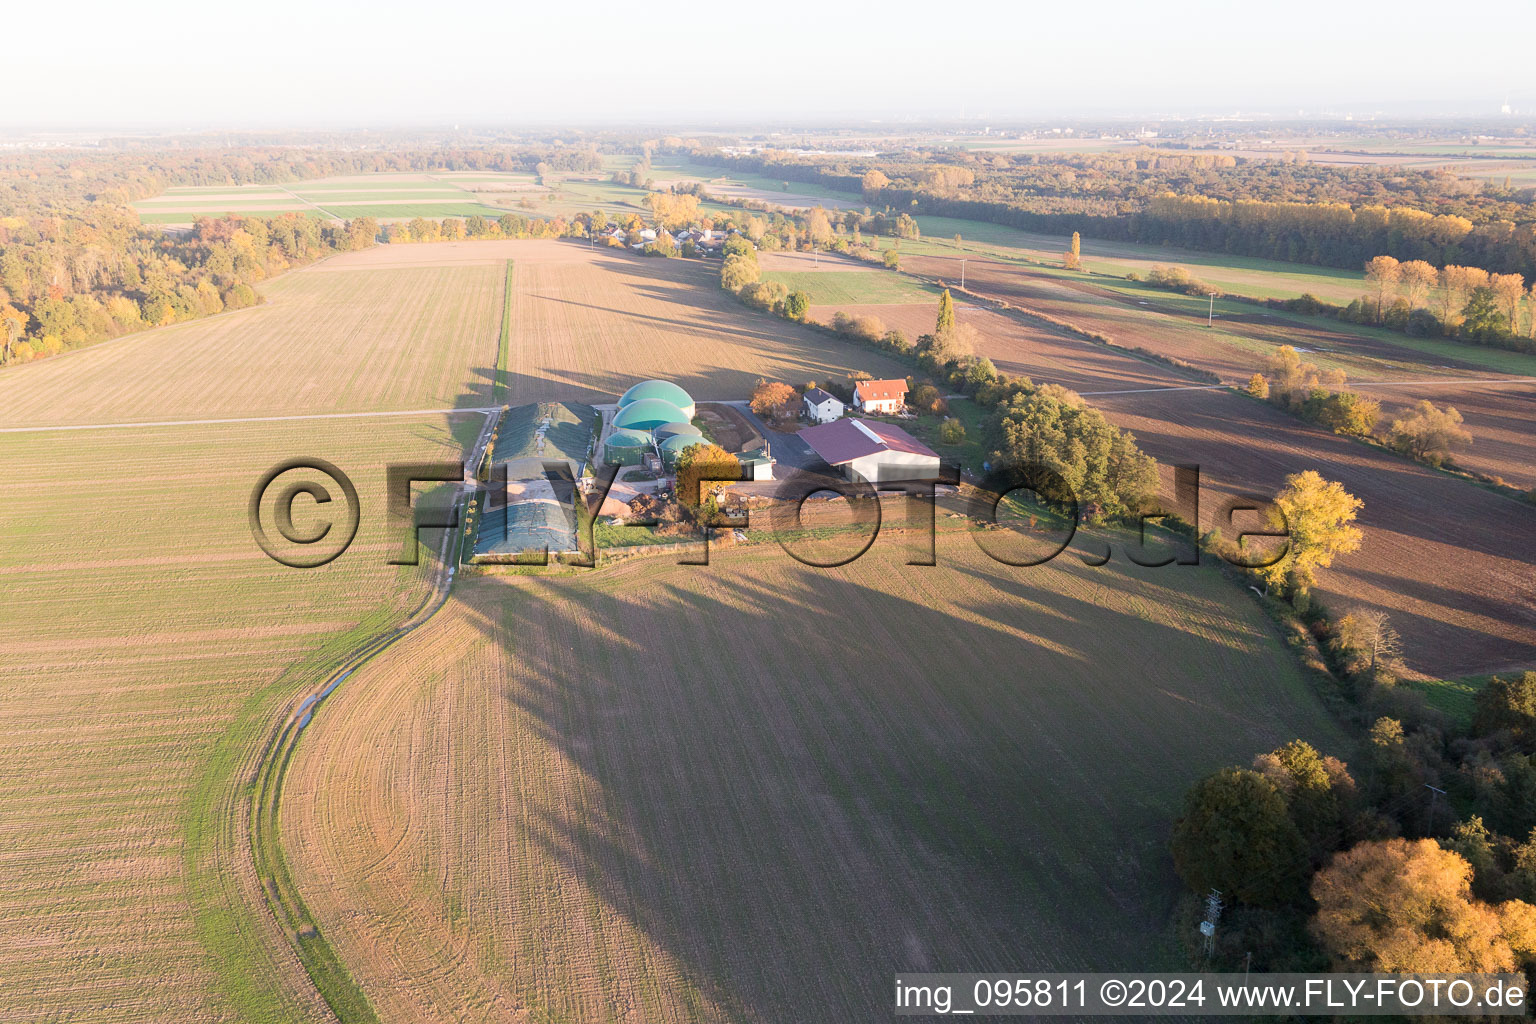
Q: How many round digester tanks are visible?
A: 5